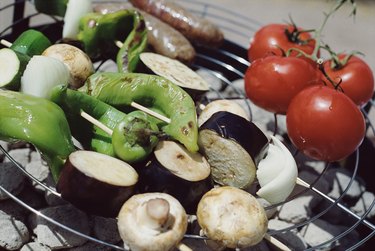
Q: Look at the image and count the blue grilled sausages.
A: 0